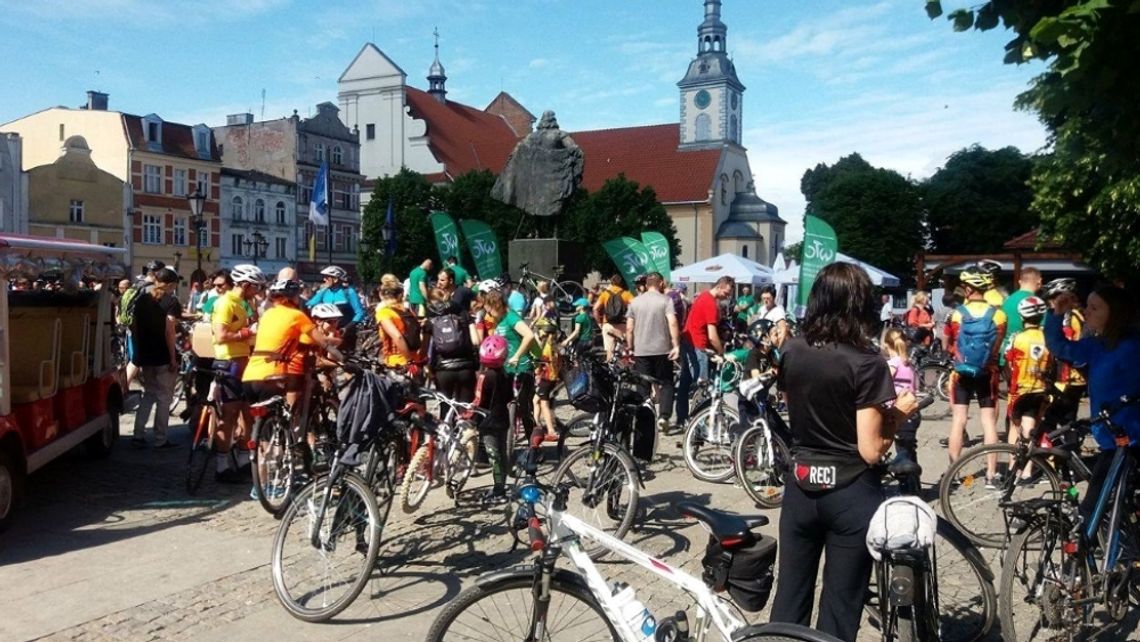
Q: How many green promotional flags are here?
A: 5